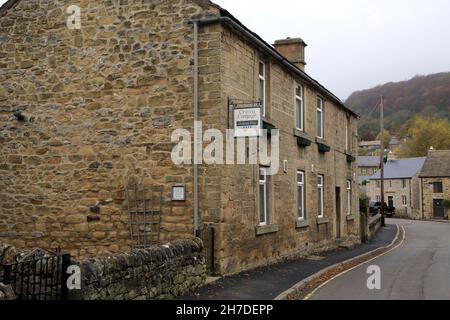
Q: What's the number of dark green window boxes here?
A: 4